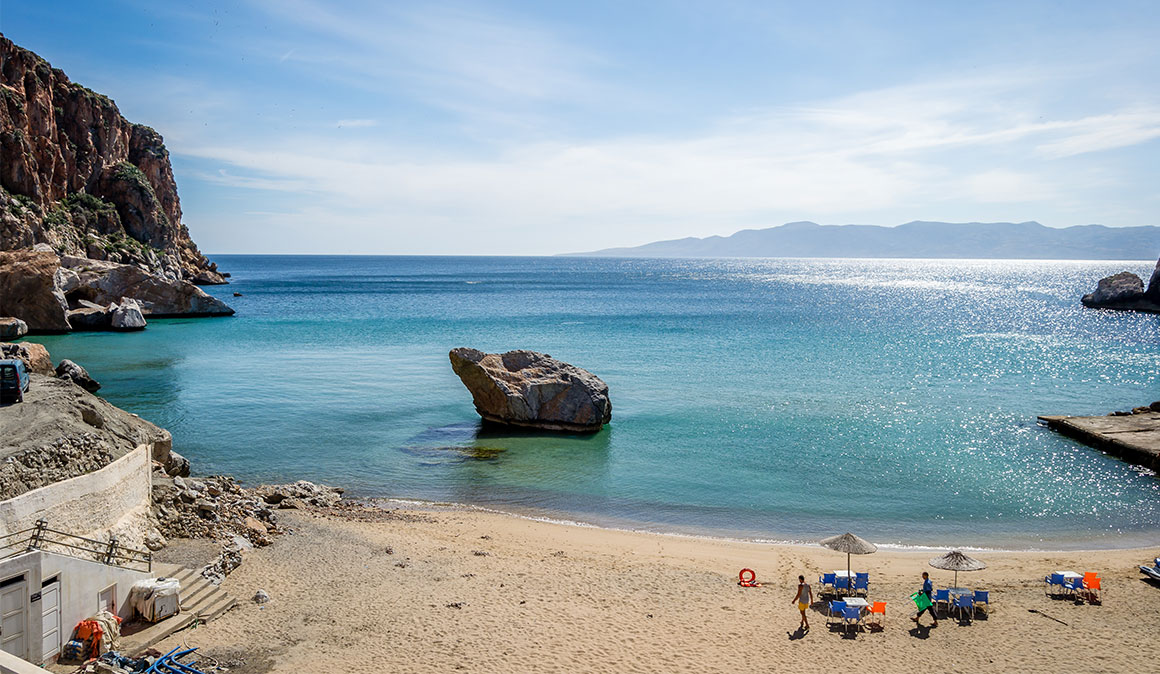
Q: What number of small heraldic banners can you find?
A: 0